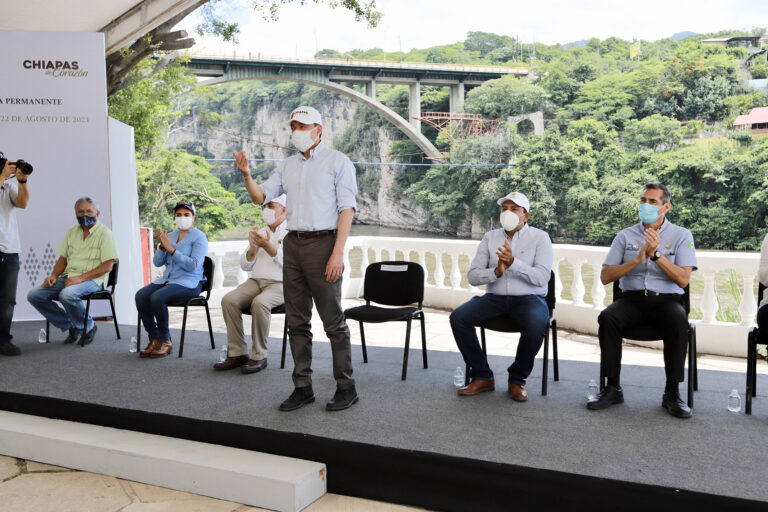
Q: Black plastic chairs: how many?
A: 7